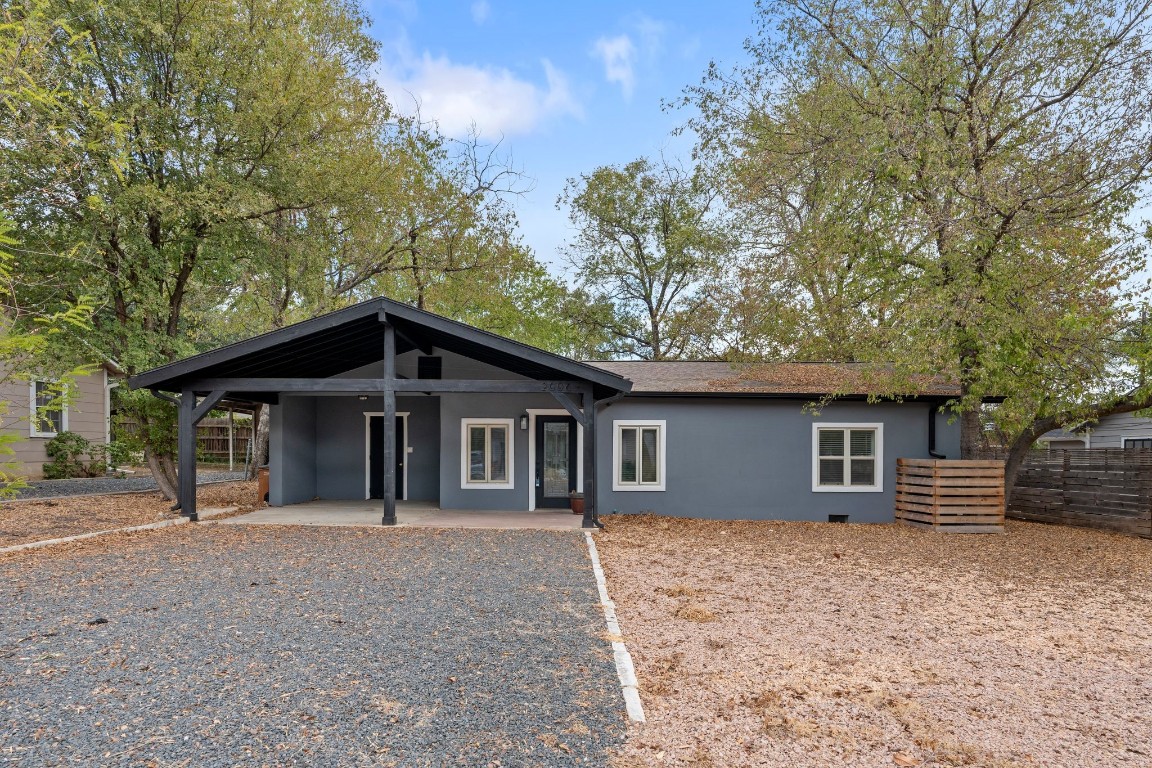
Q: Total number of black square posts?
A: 3